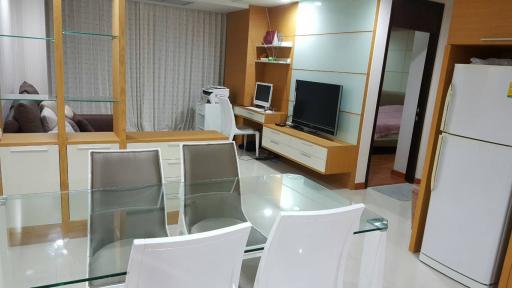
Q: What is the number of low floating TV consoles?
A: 1